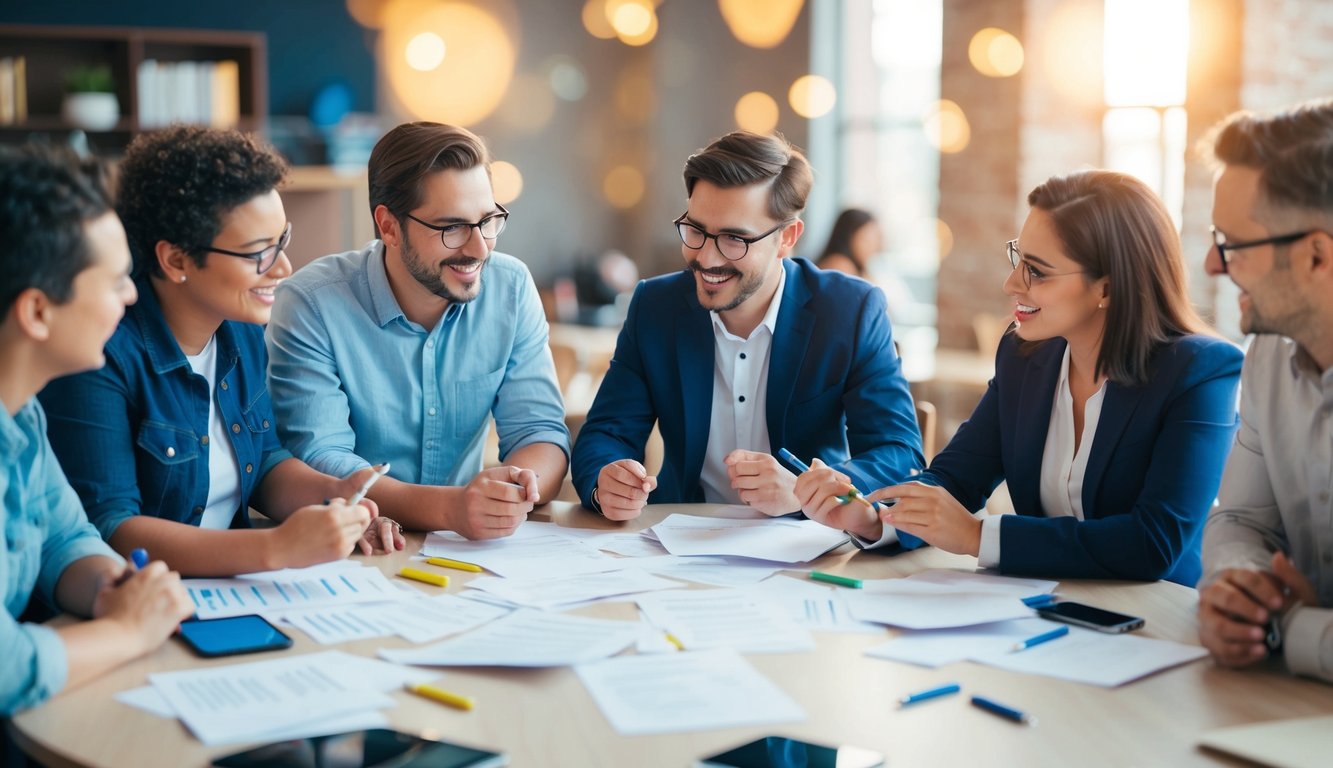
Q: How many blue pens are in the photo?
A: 6